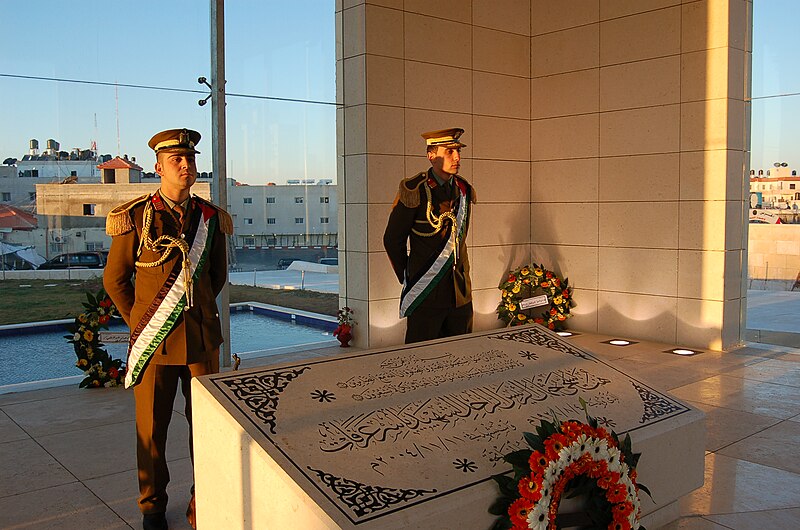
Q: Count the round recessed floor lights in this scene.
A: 3